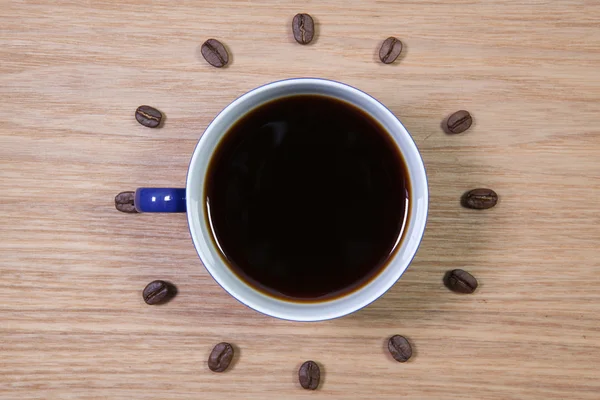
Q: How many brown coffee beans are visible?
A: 12